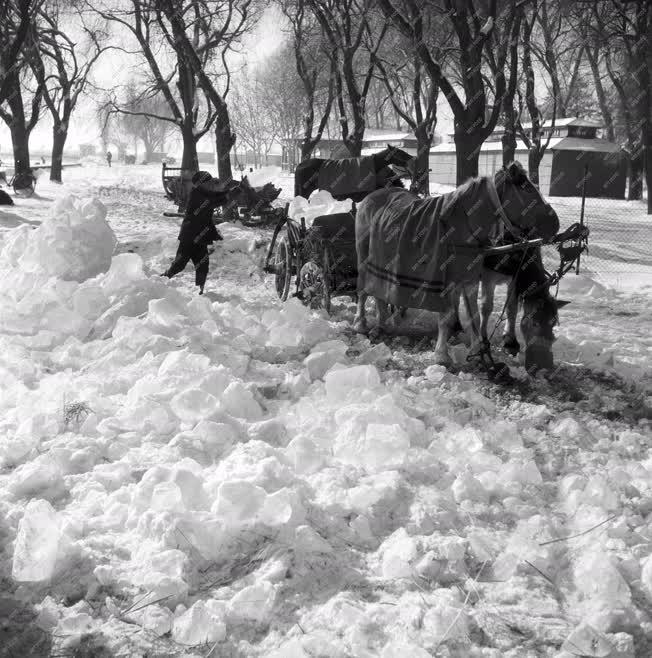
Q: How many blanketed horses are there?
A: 2